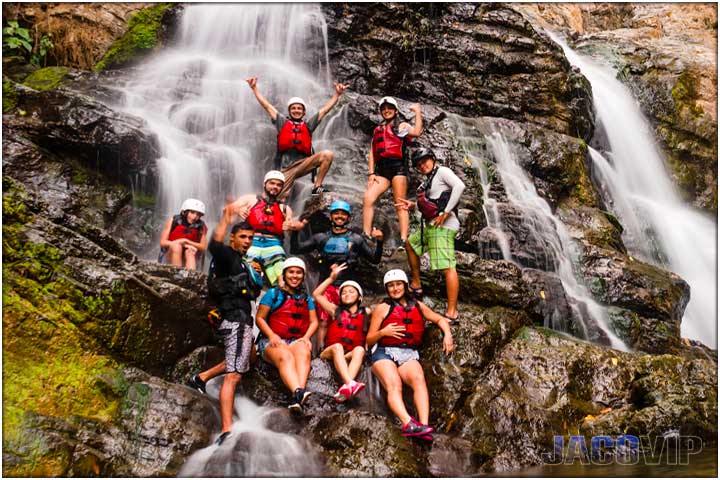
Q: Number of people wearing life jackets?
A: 10